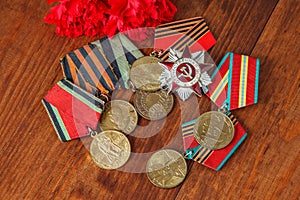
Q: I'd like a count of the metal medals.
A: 7